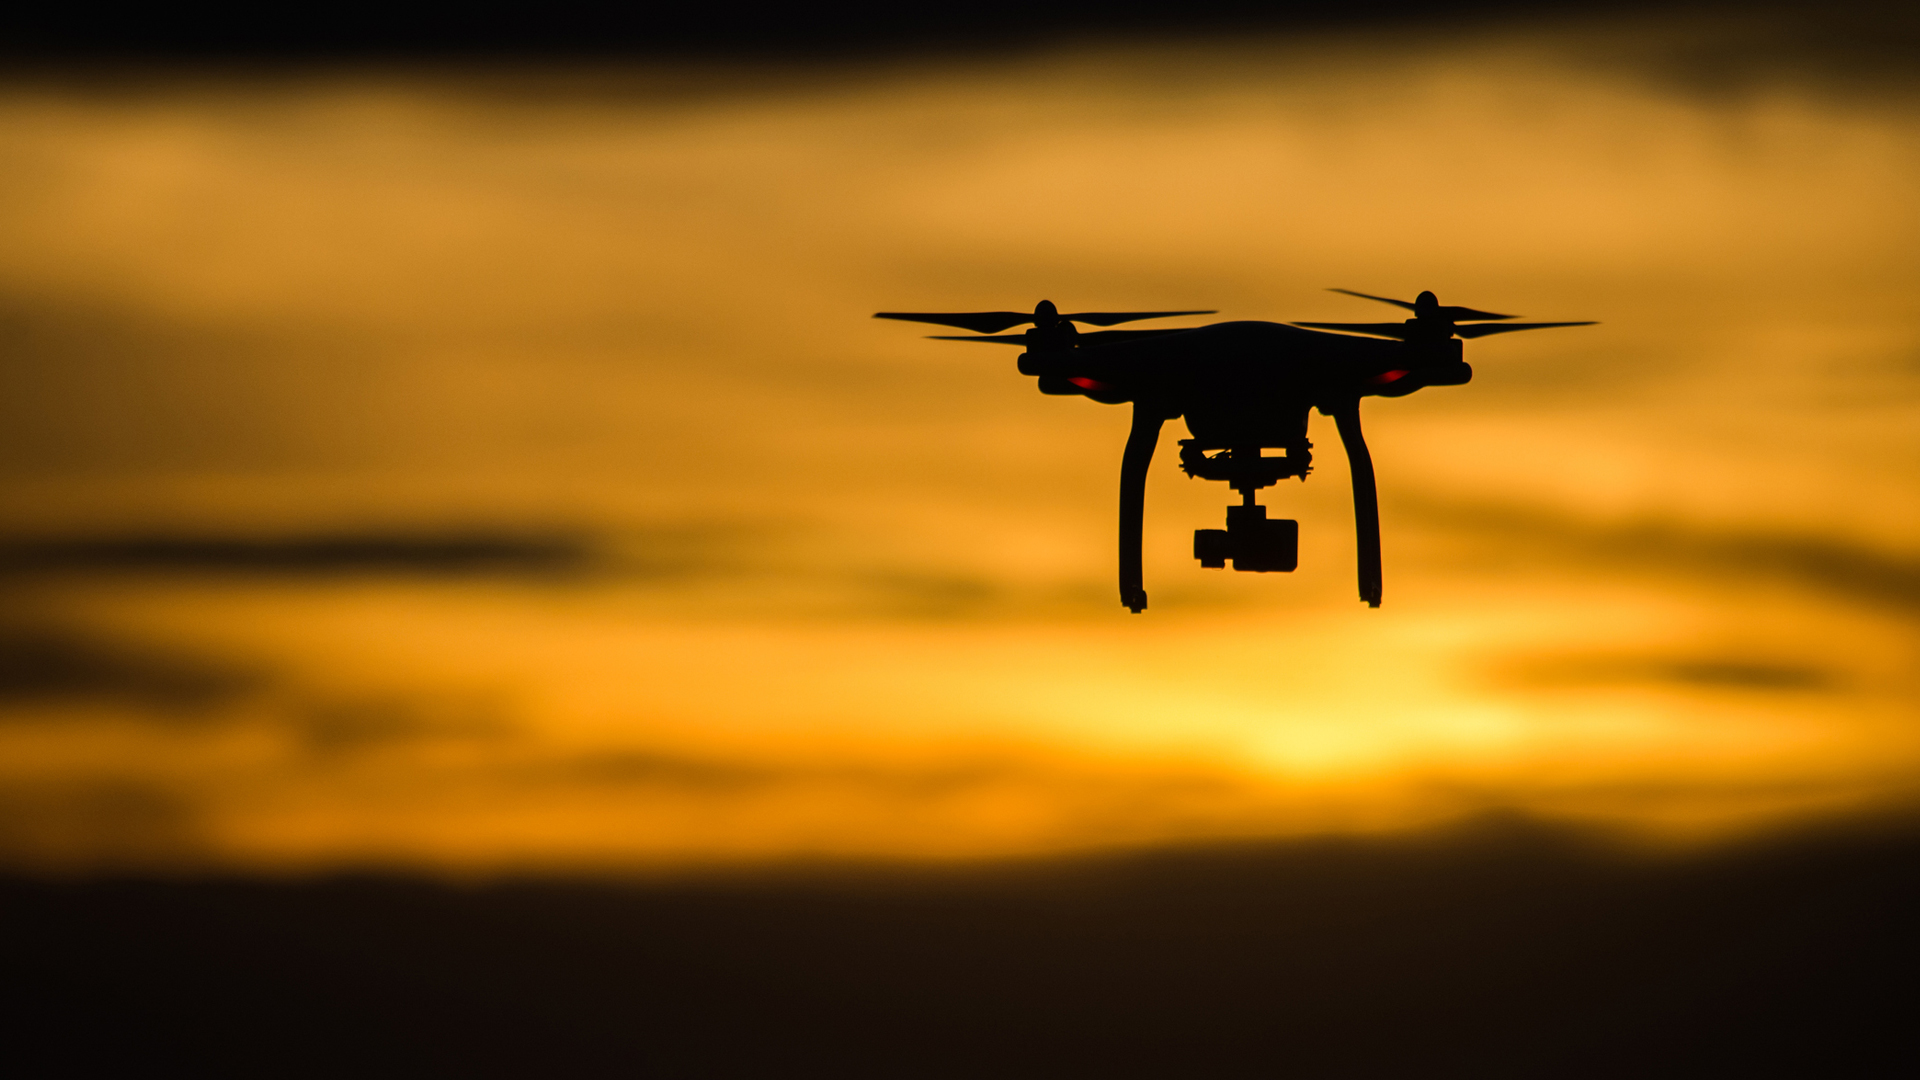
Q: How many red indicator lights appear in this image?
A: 2